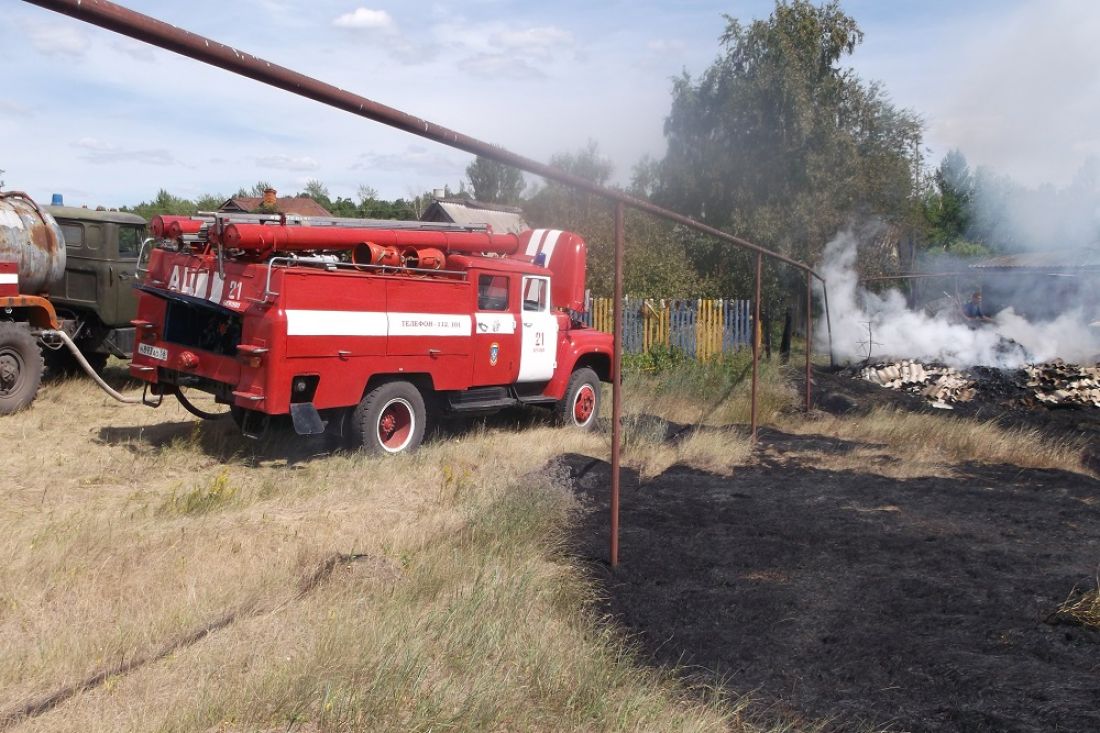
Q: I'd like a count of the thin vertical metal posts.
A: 4